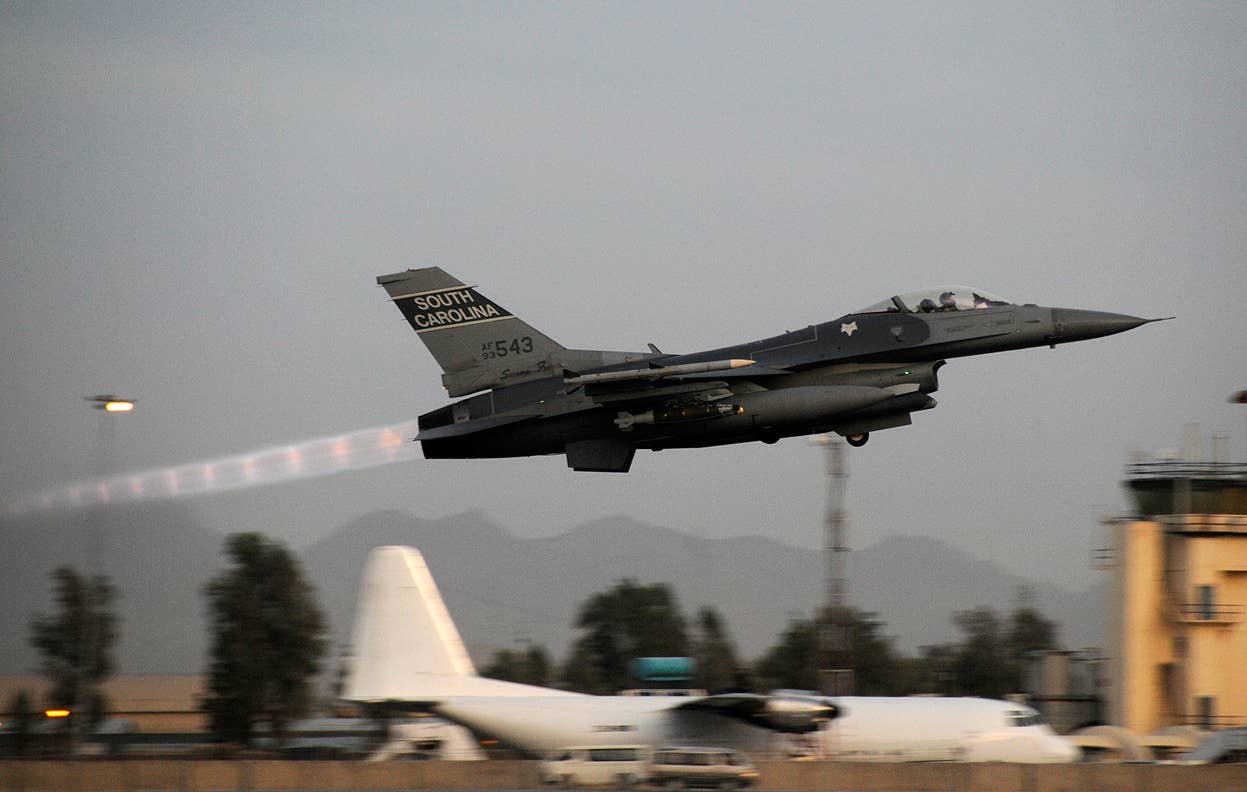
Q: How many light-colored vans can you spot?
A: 2